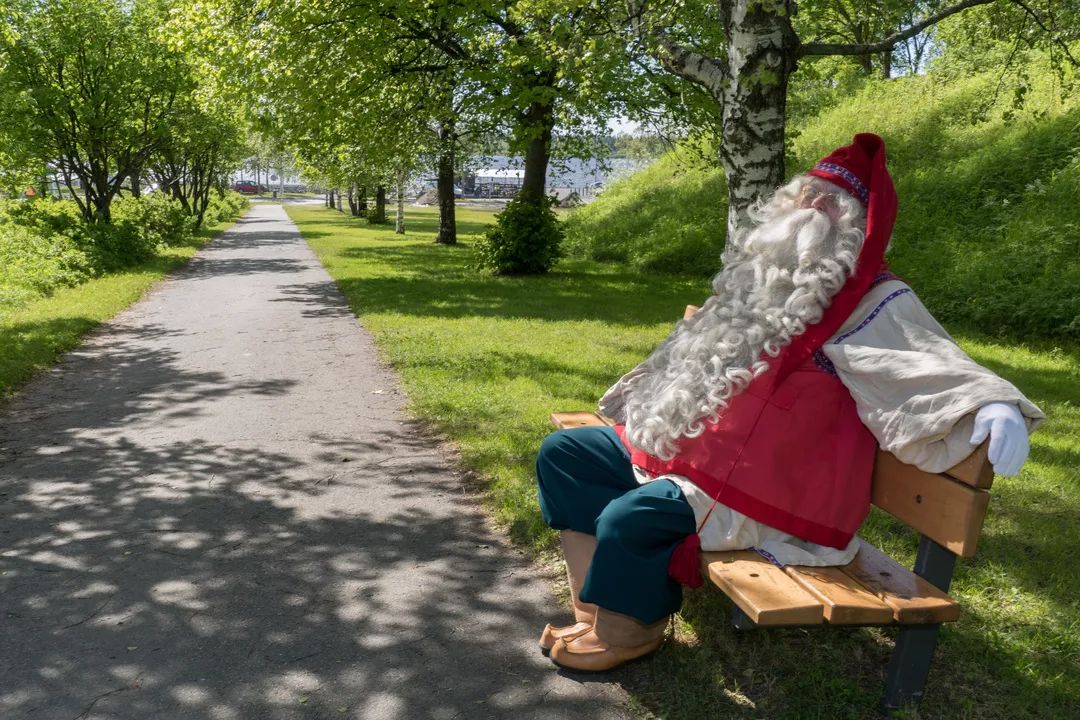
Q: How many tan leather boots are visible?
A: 2